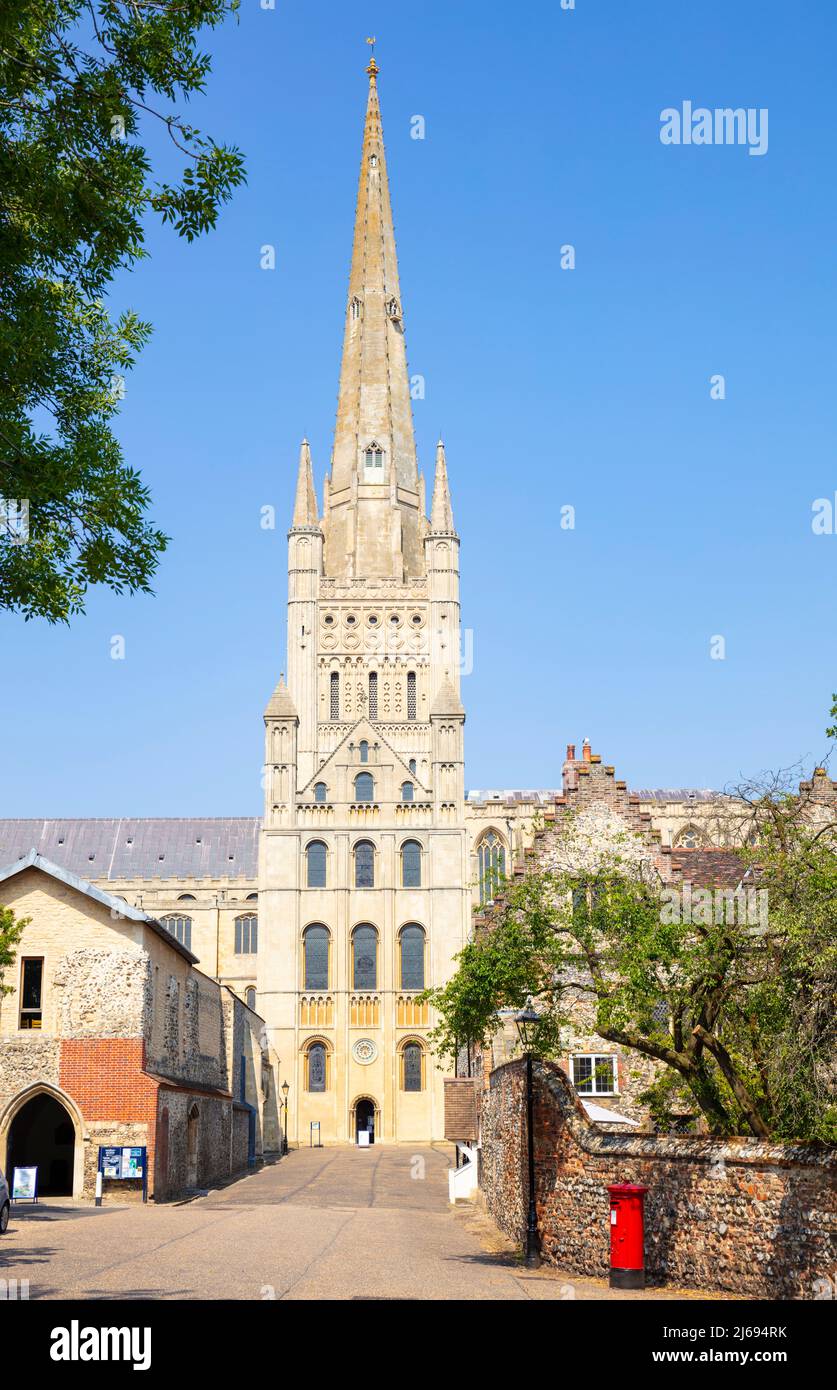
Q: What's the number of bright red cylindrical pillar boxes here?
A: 1